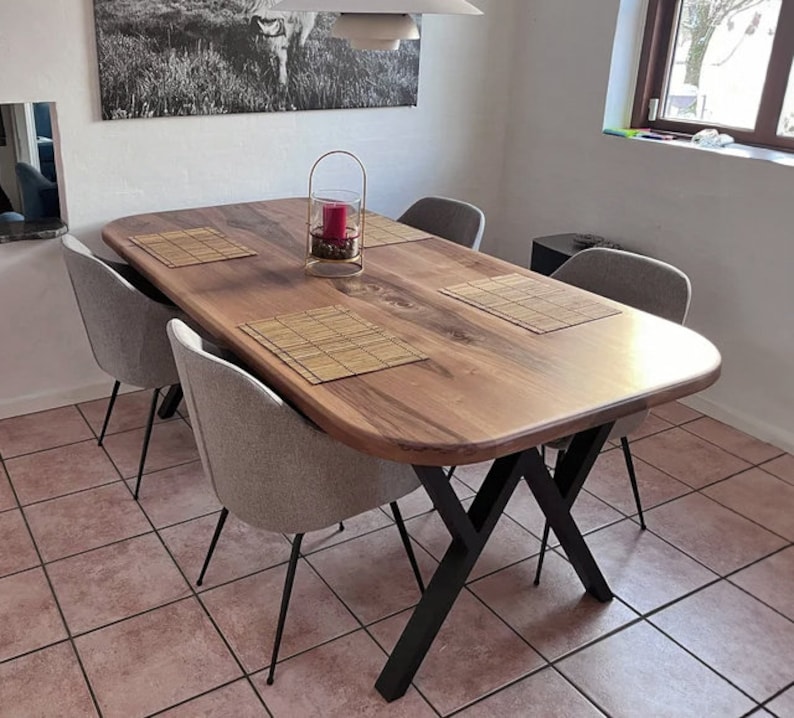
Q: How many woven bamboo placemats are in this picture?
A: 4